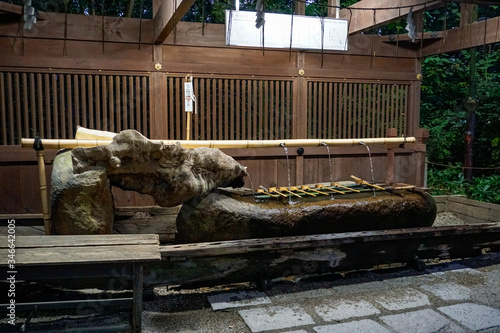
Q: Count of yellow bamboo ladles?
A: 8